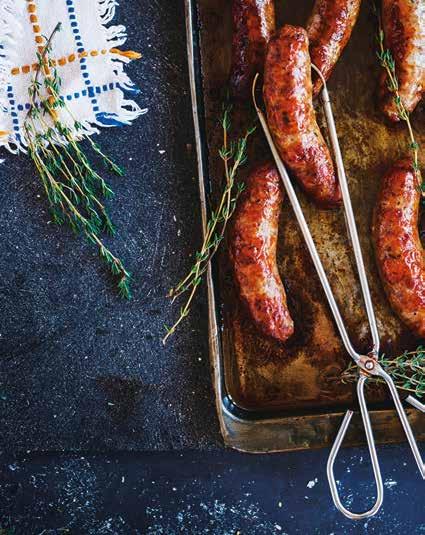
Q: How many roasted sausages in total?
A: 6